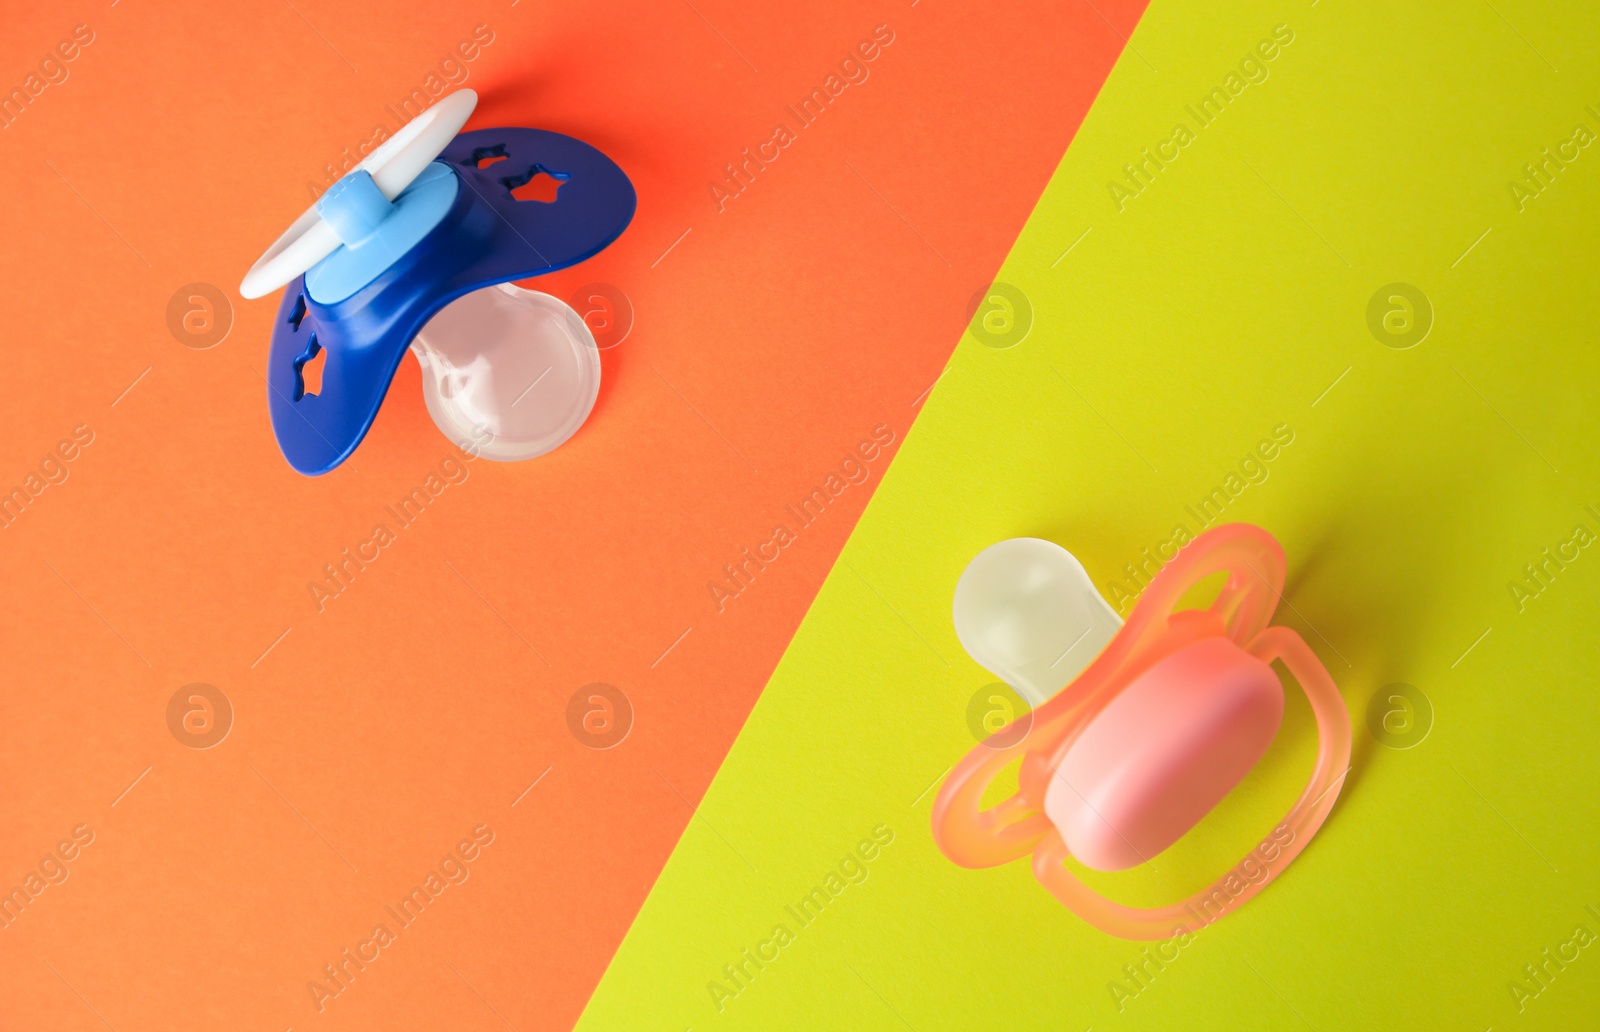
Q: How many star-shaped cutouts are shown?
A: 4